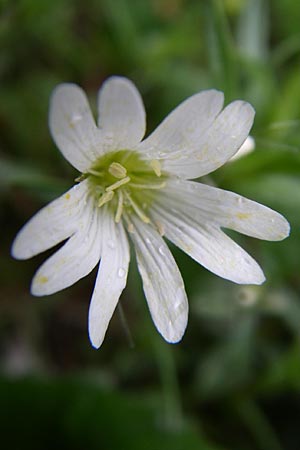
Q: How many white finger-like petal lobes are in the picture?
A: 10